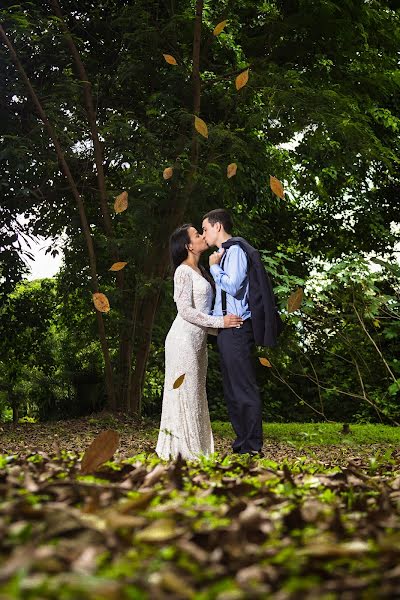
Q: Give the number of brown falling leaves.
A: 14